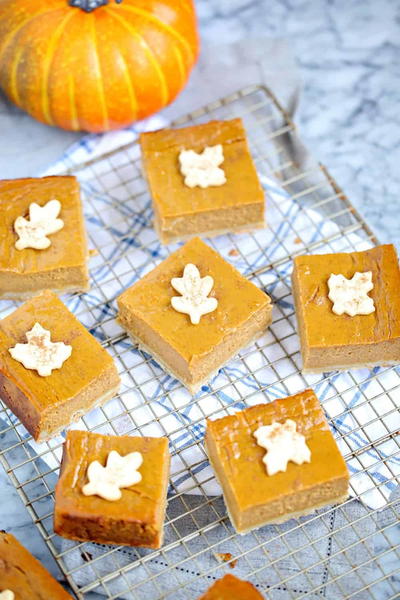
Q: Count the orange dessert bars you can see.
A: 9